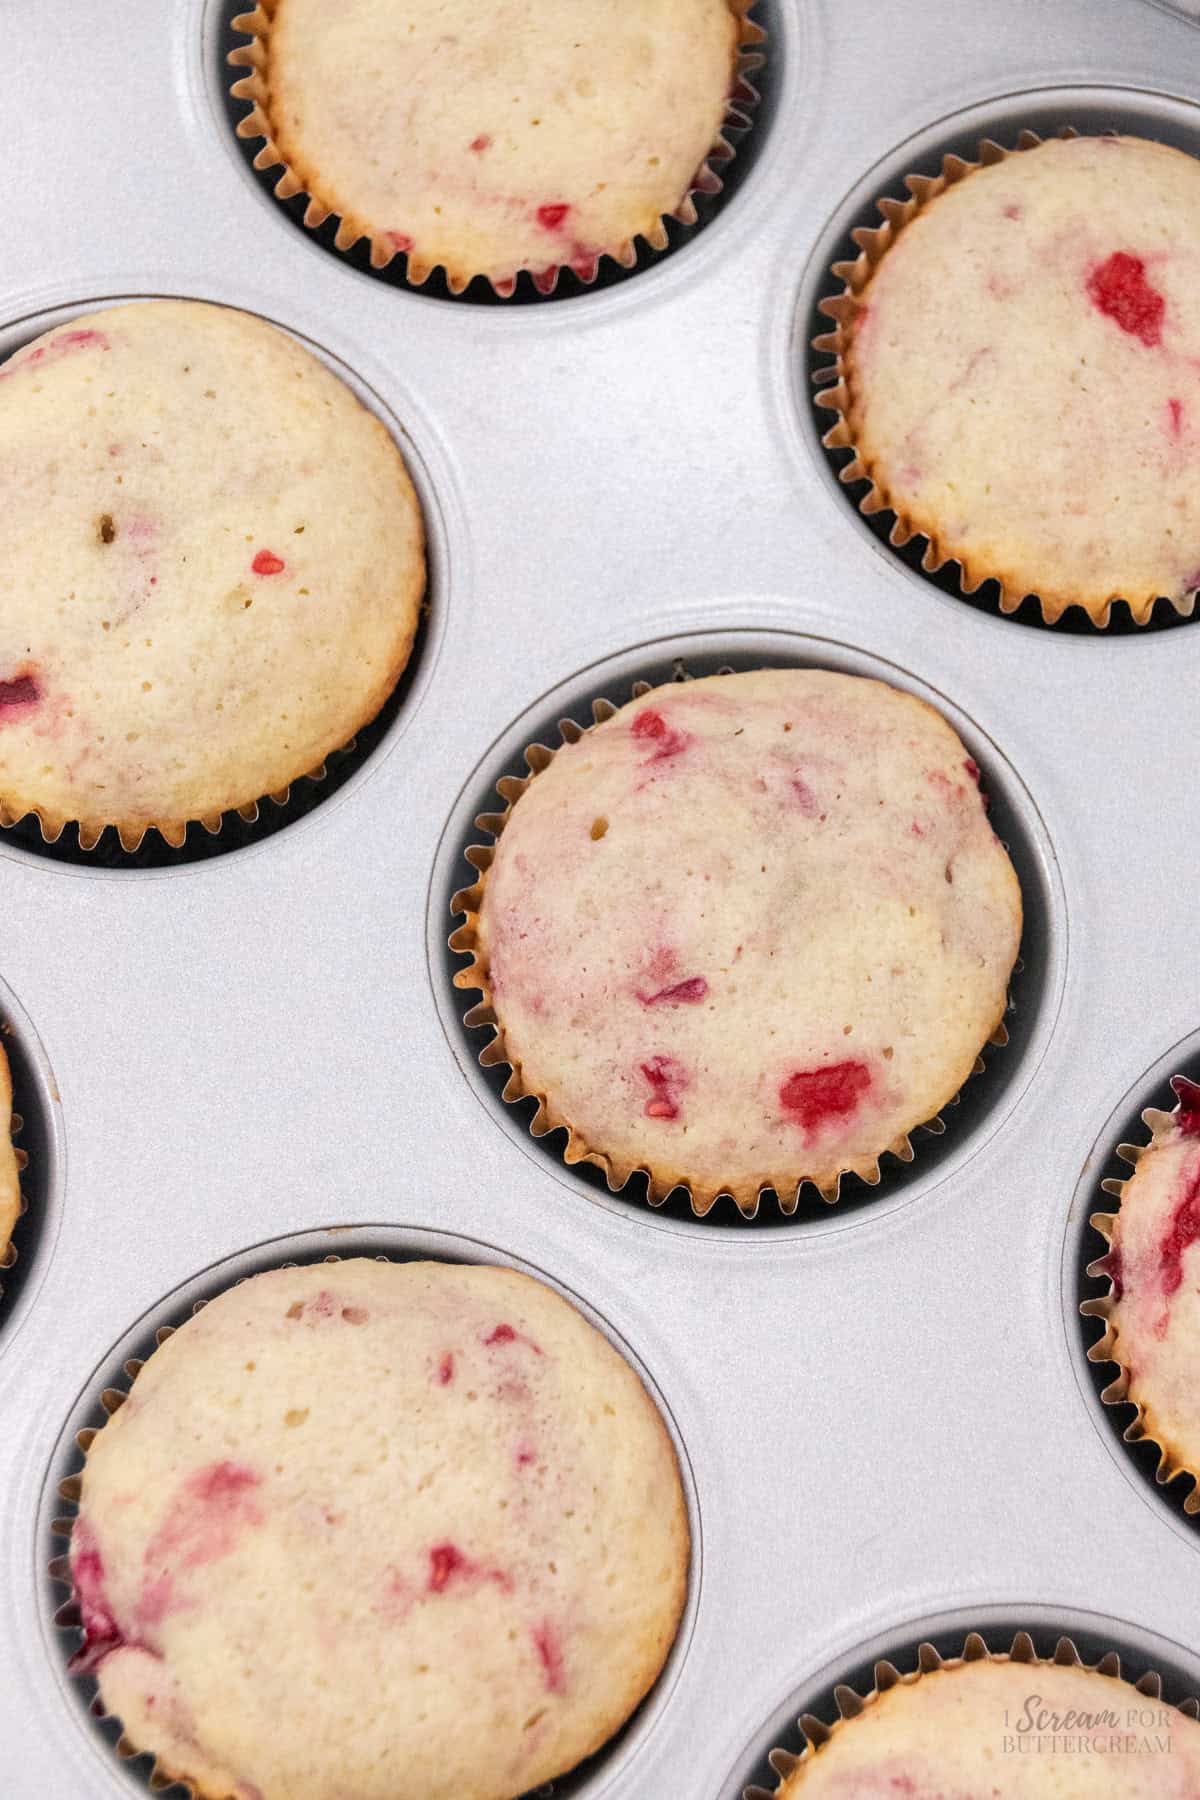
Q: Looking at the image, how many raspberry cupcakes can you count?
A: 8